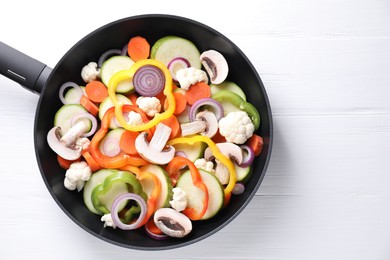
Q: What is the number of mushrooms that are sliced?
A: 6